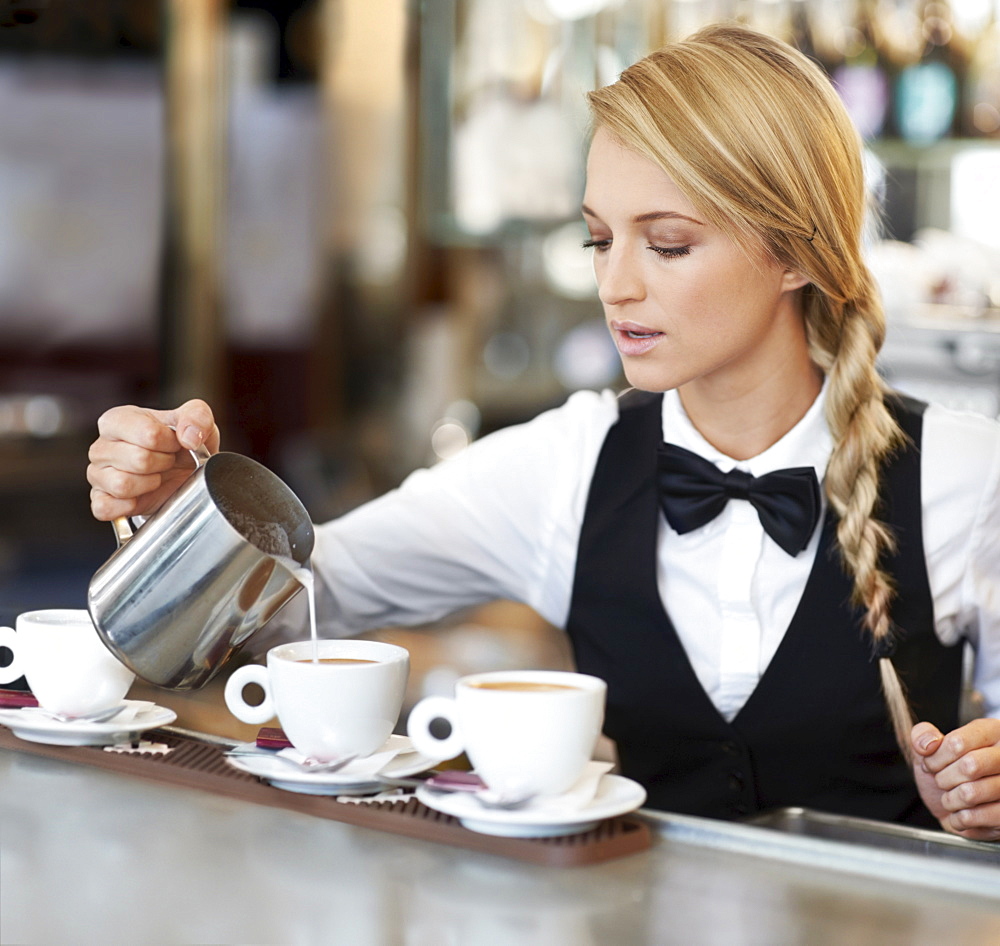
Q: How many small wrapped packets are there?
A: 3